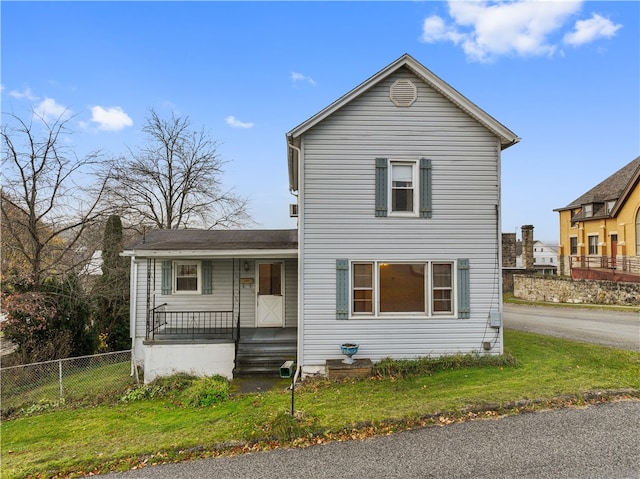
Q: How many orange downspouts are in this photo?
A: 0